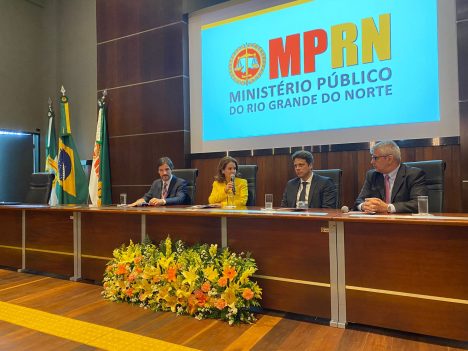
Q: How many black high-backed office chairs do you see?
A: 5